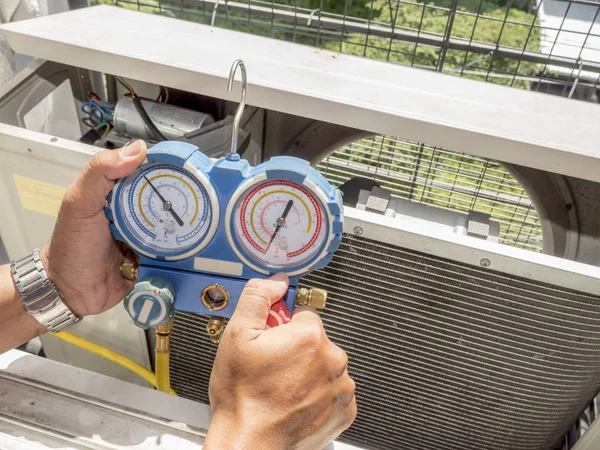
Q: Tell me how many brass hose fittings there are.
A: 4